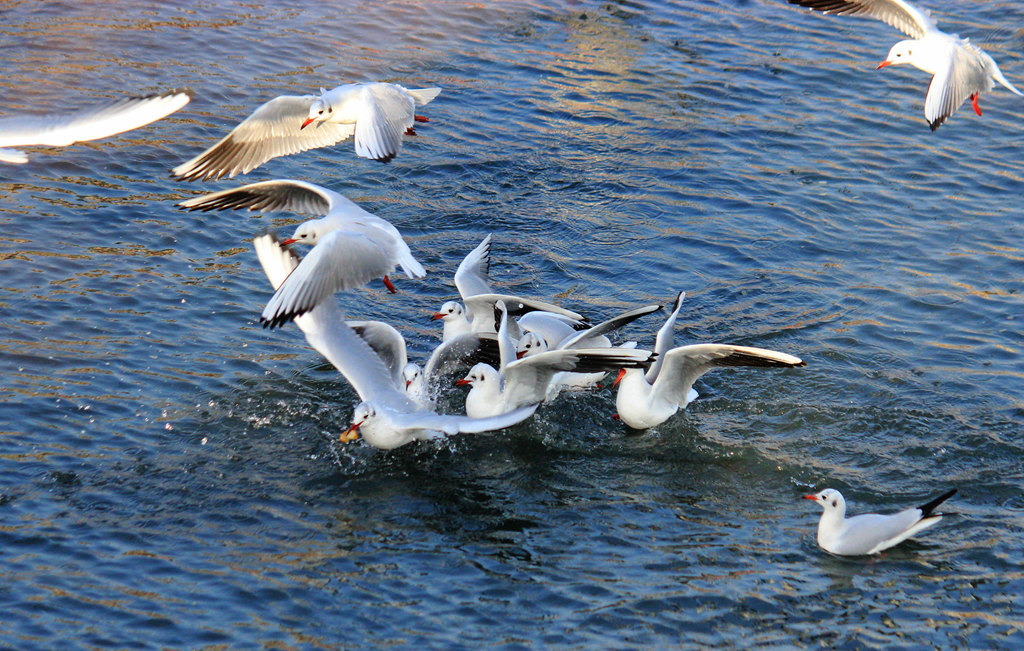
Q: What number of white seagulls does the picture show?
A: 11